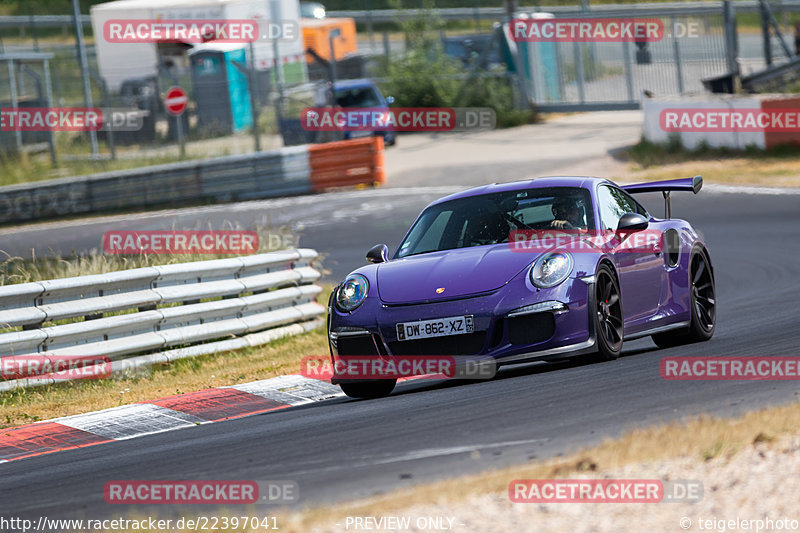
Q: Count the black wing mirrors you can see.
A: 2